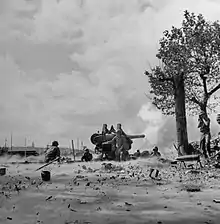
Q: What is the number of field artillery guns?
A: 1